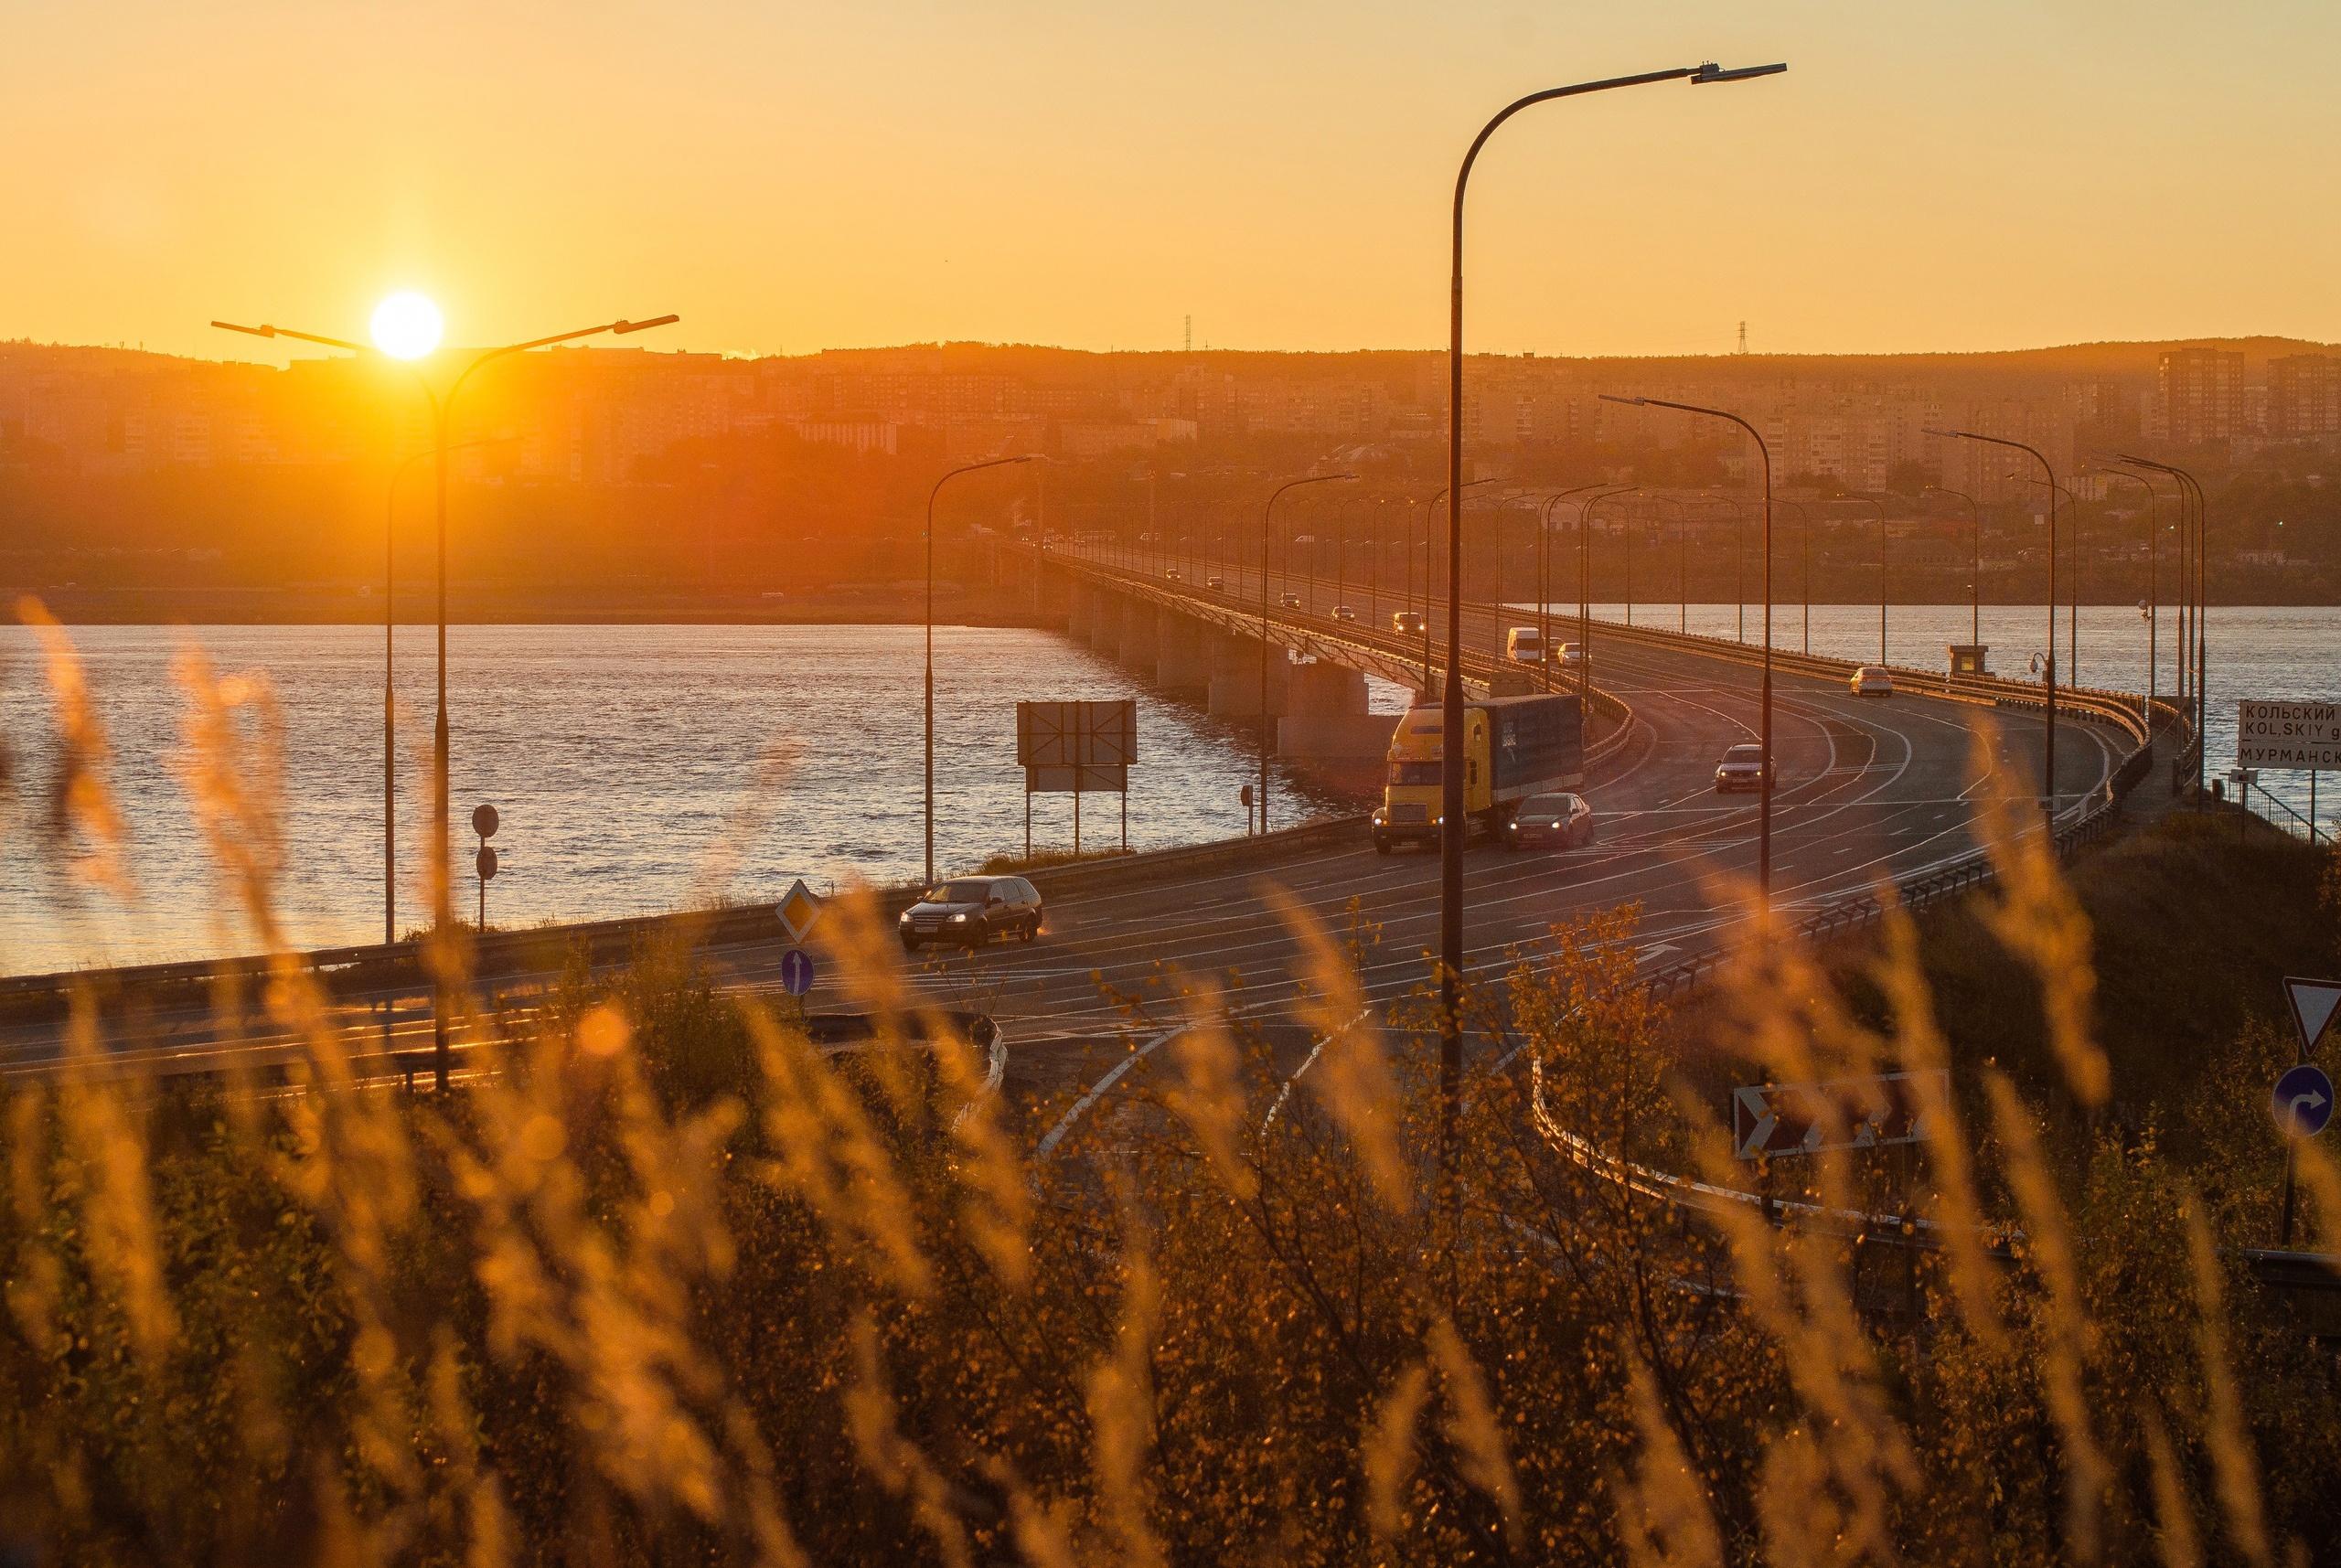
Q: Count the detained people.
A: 0